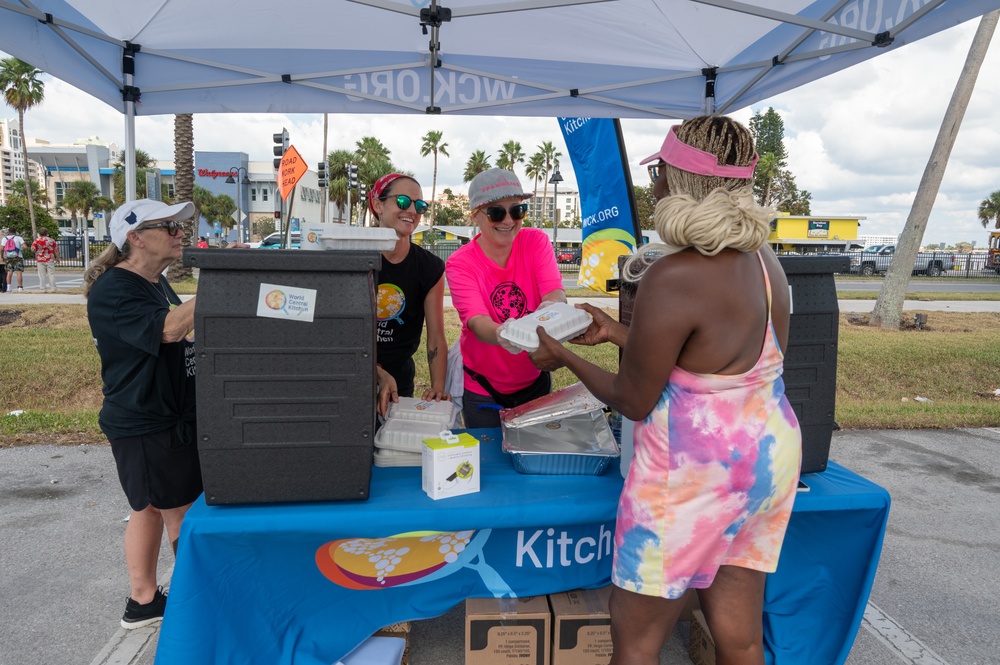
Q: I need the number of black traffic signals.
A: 4